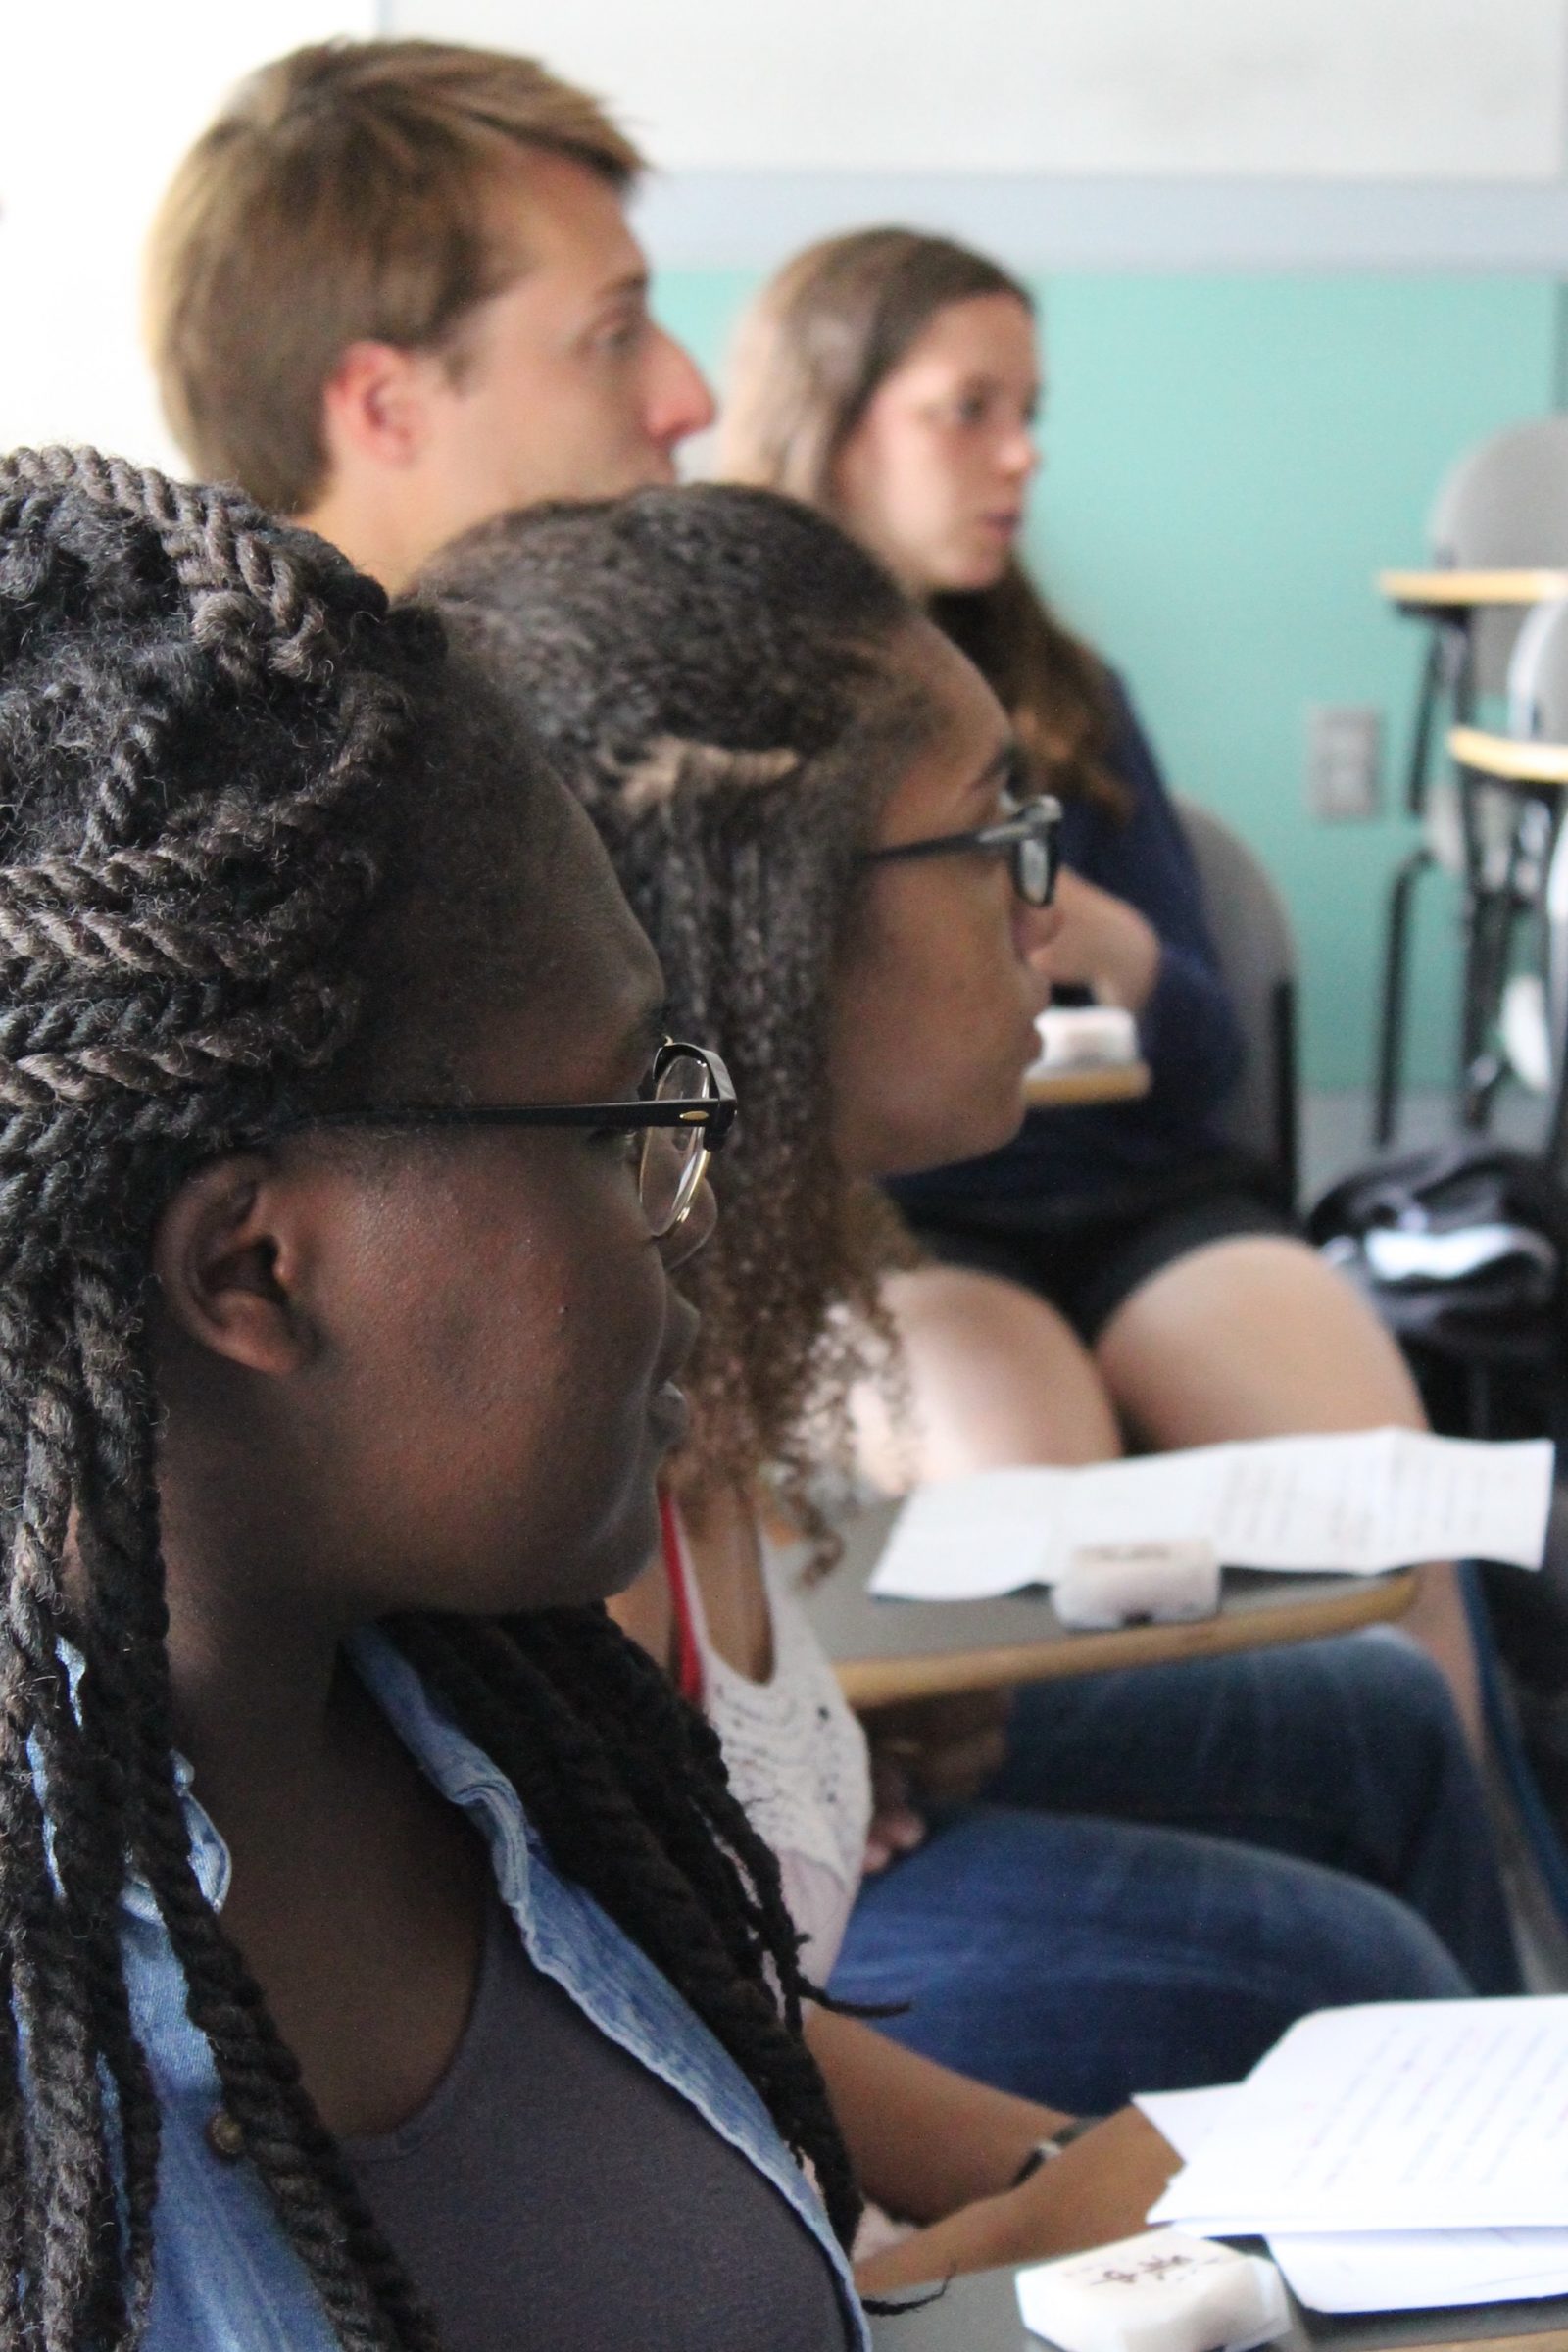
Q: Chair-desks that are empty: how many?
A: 2